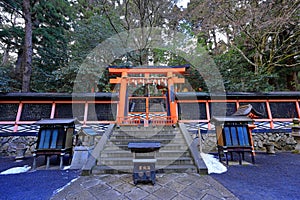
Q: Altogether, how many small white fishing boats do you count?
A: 0